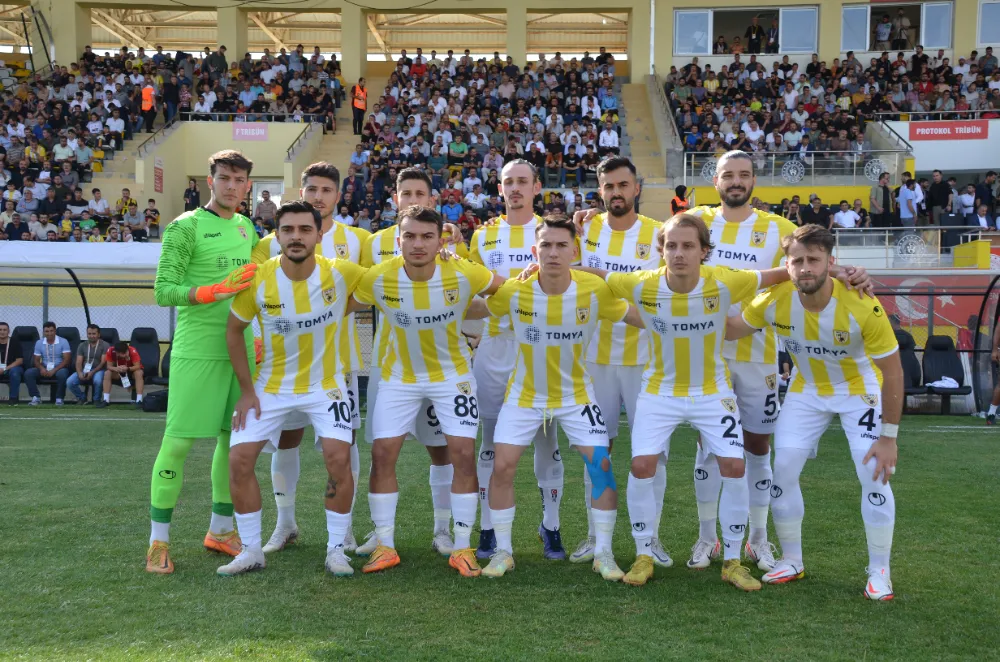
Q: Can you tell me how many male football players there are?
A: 11